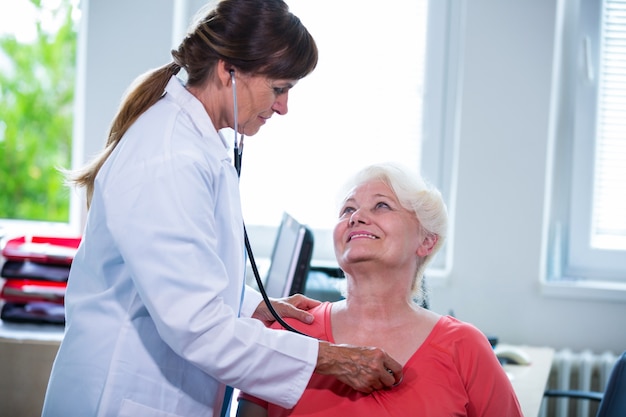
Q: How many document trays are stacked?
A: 4